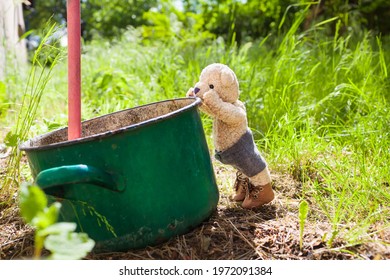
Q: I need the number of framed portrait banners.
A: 0